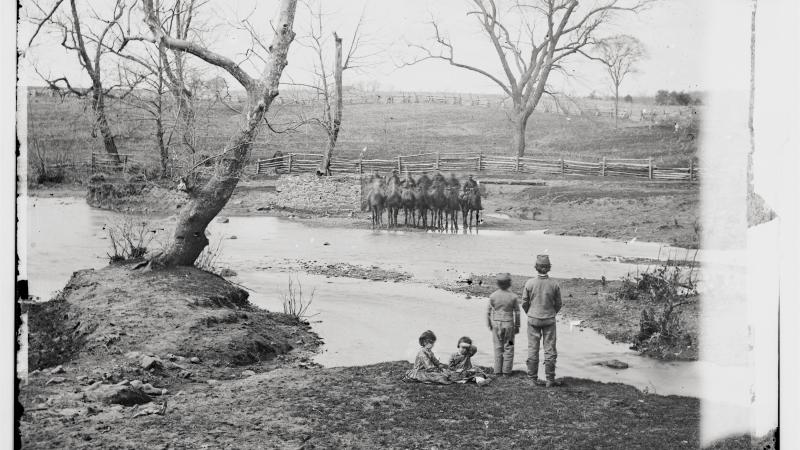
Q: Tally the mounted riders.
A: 7